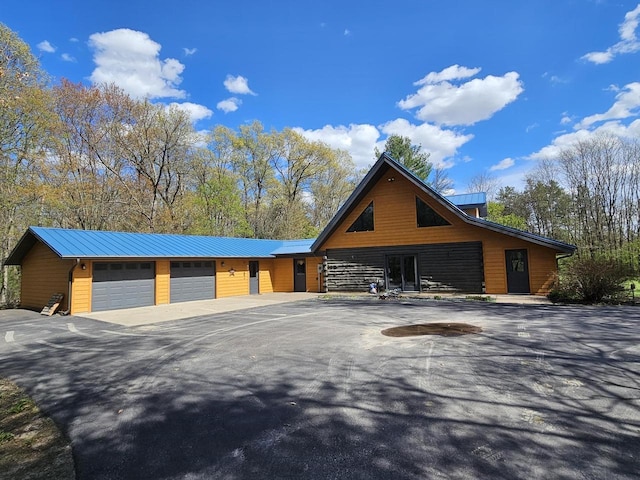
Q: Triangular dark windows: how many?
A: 2